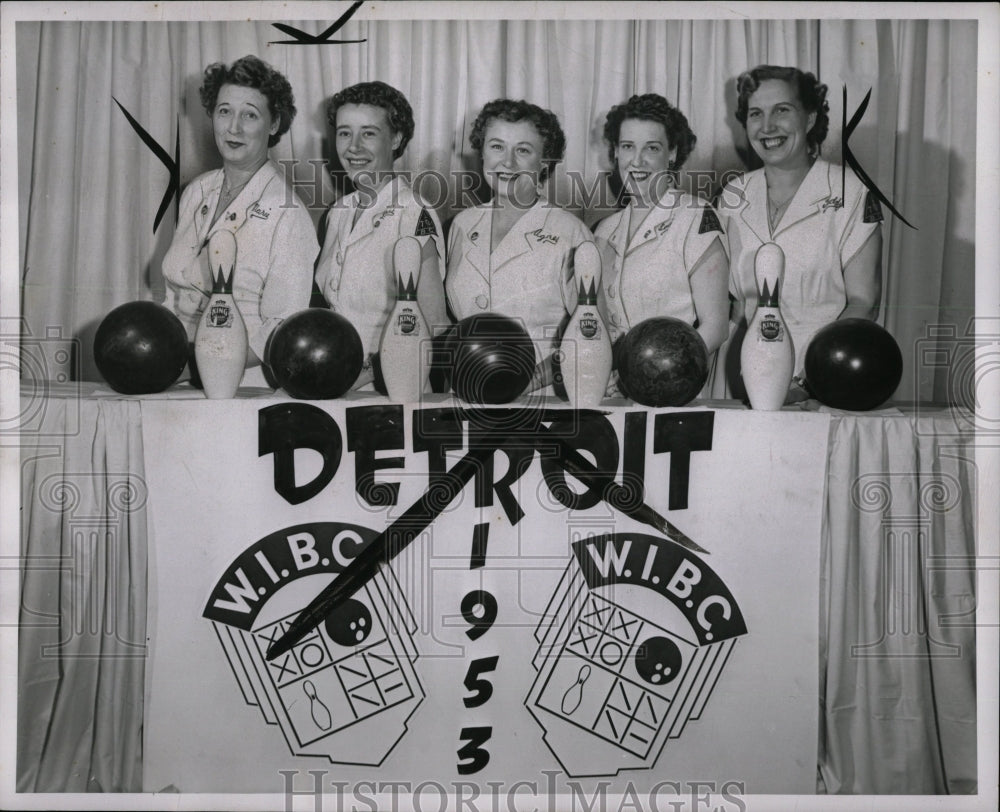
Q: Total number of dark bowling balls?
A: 5